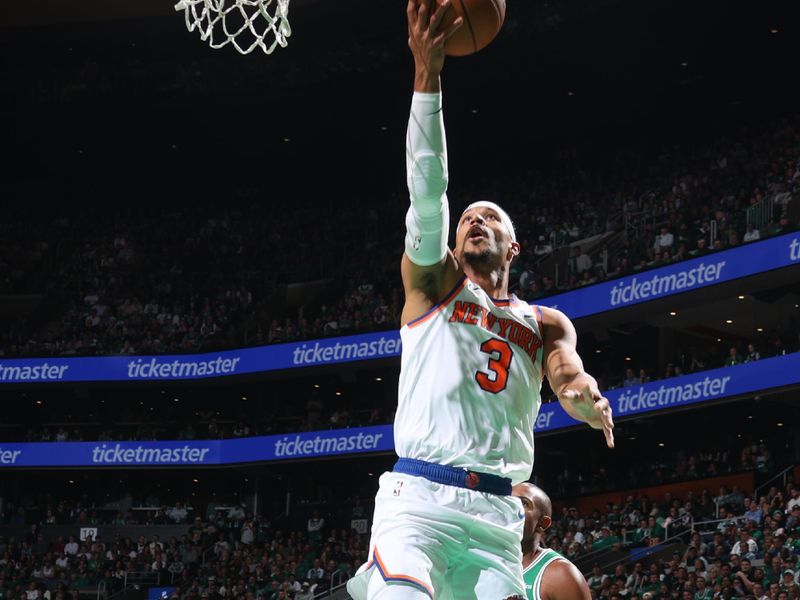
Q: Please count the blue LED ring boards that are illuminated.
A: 2